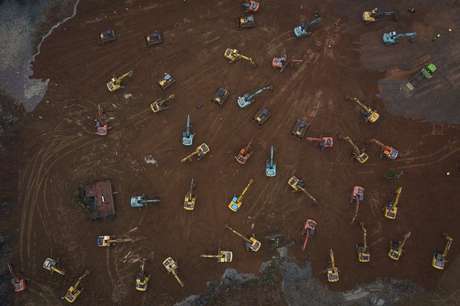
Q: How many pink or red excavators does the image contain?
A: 9